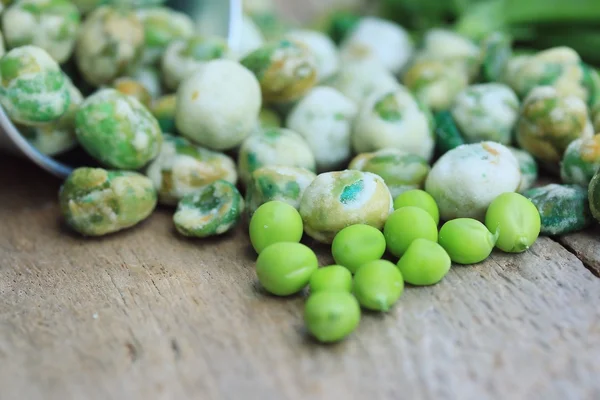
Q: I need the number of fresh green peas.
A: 11